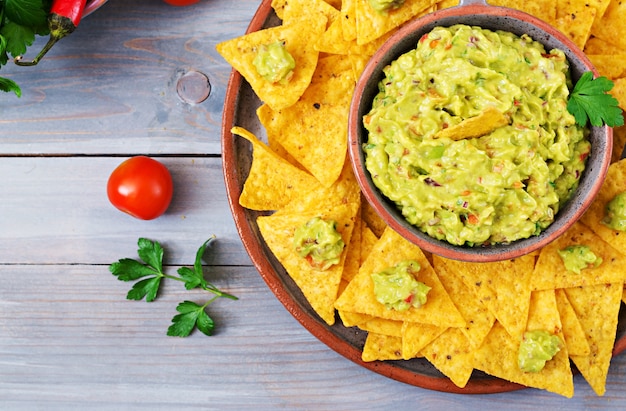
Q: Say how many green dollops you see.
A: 7